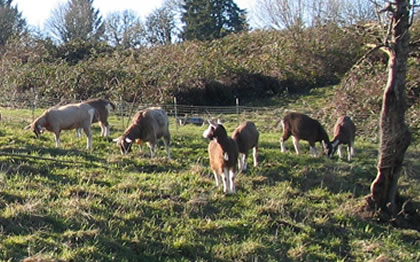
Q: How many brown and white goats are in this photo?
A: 7